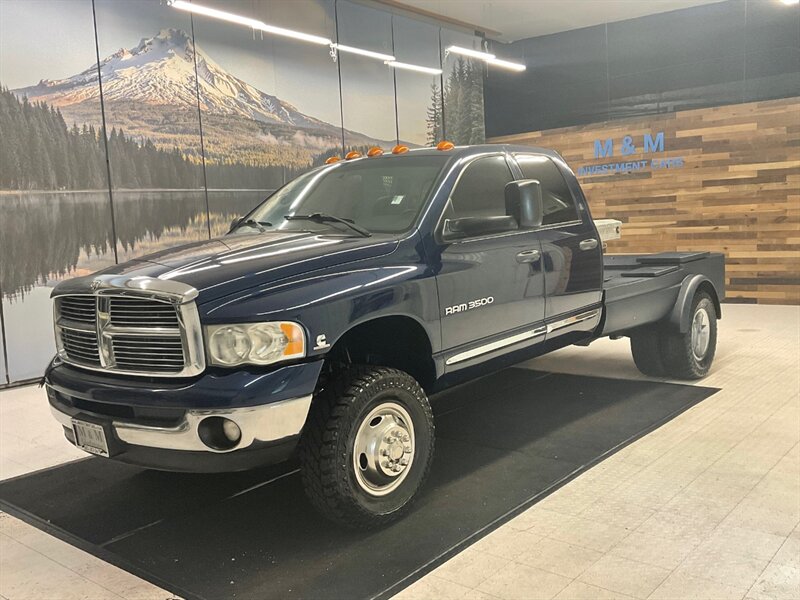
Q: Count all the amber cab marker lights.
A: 5